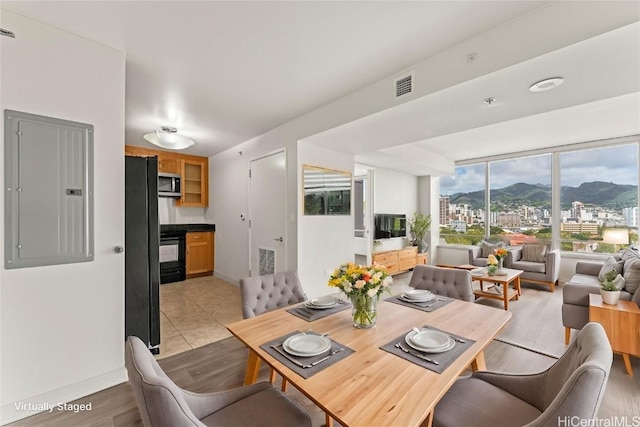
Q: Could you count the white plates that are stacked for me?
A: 8